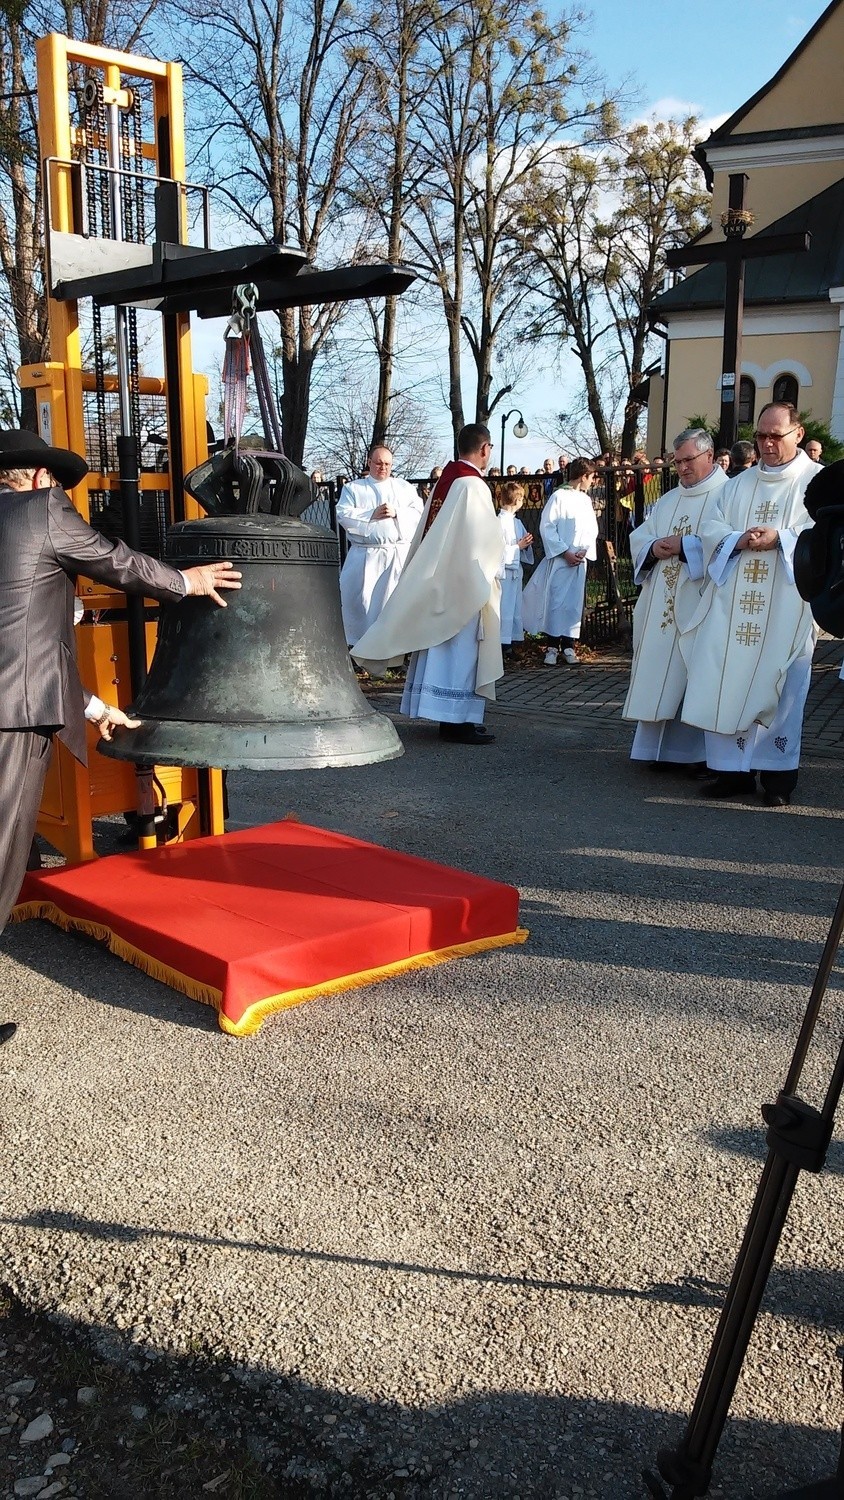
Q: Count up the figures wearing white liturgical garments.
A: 6